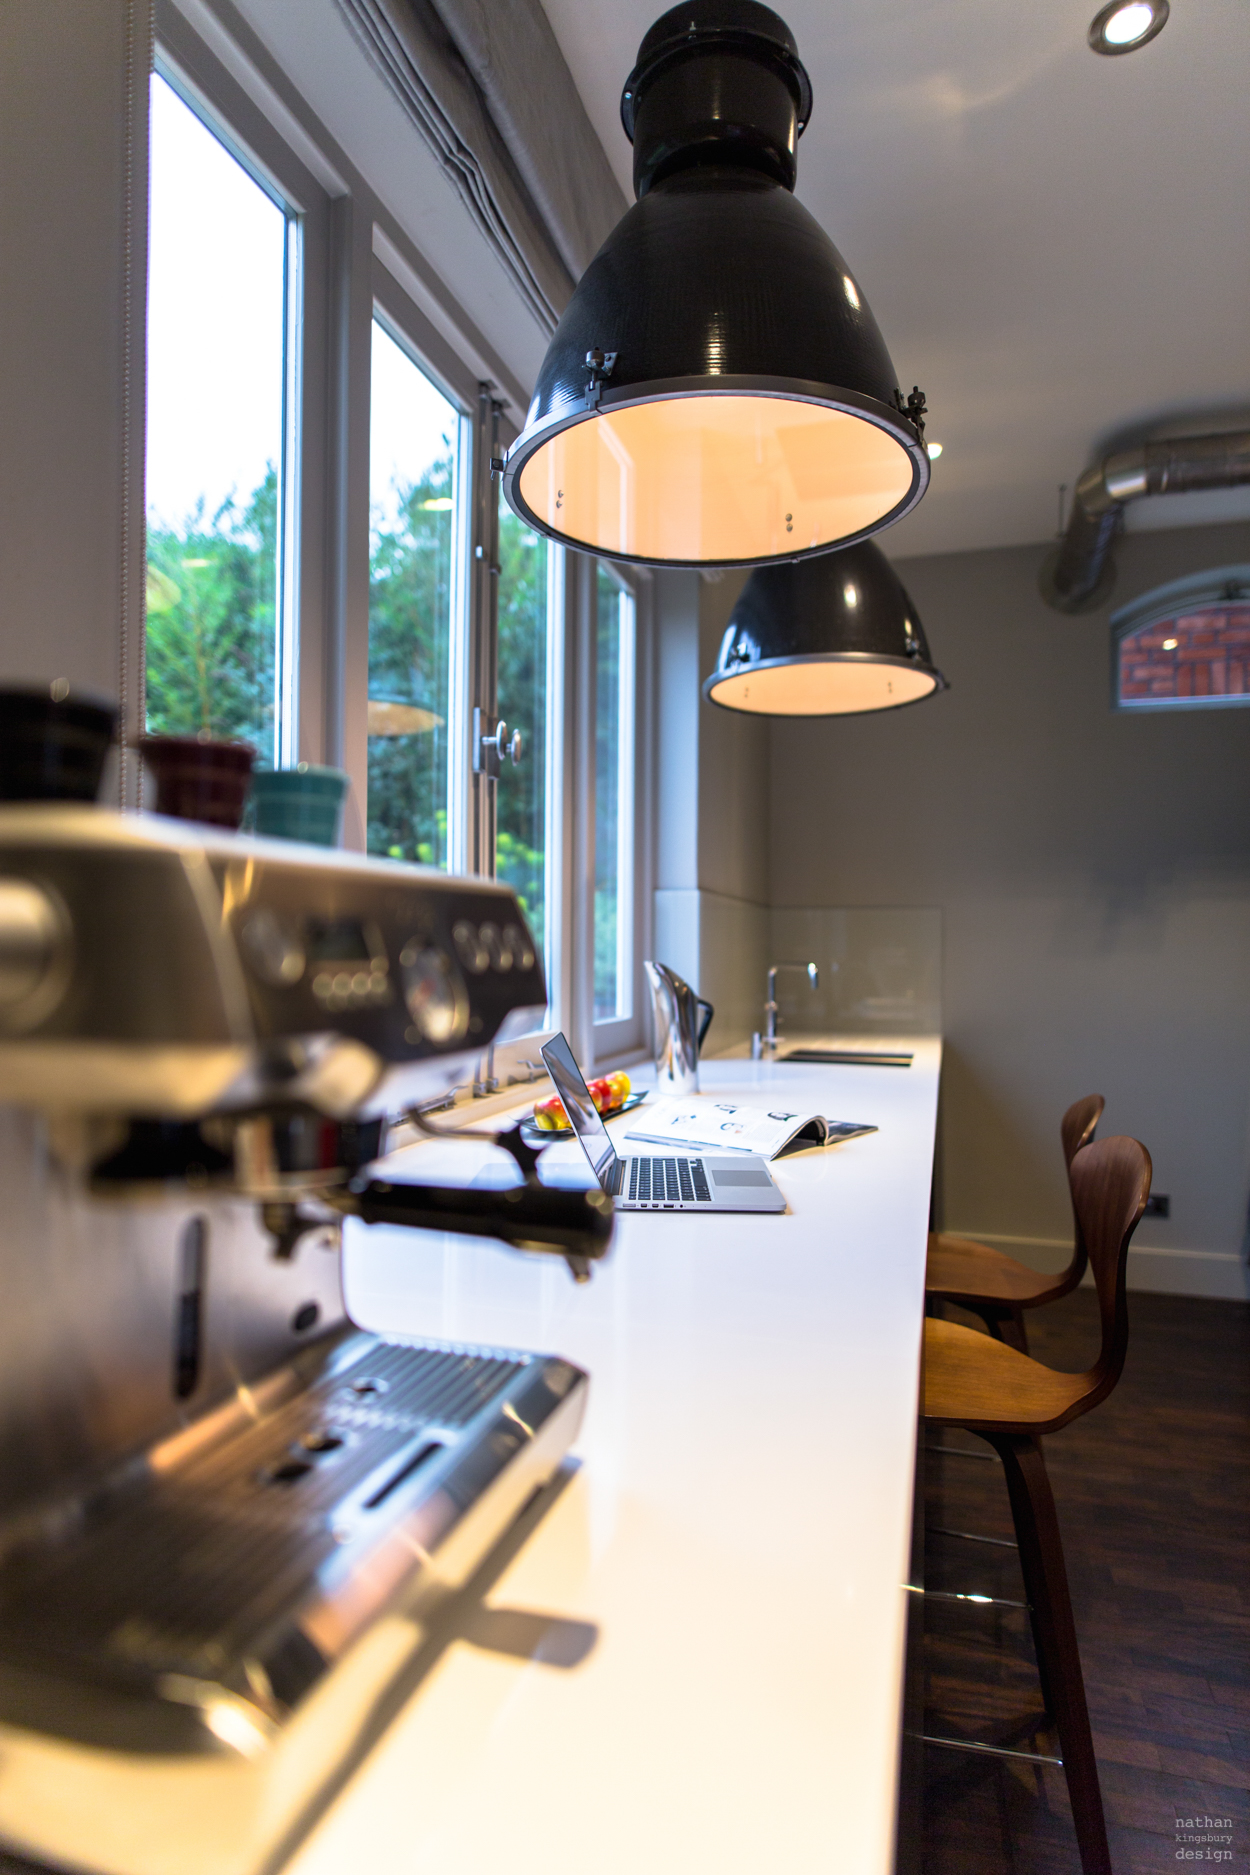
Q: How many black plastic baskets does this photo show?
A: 0